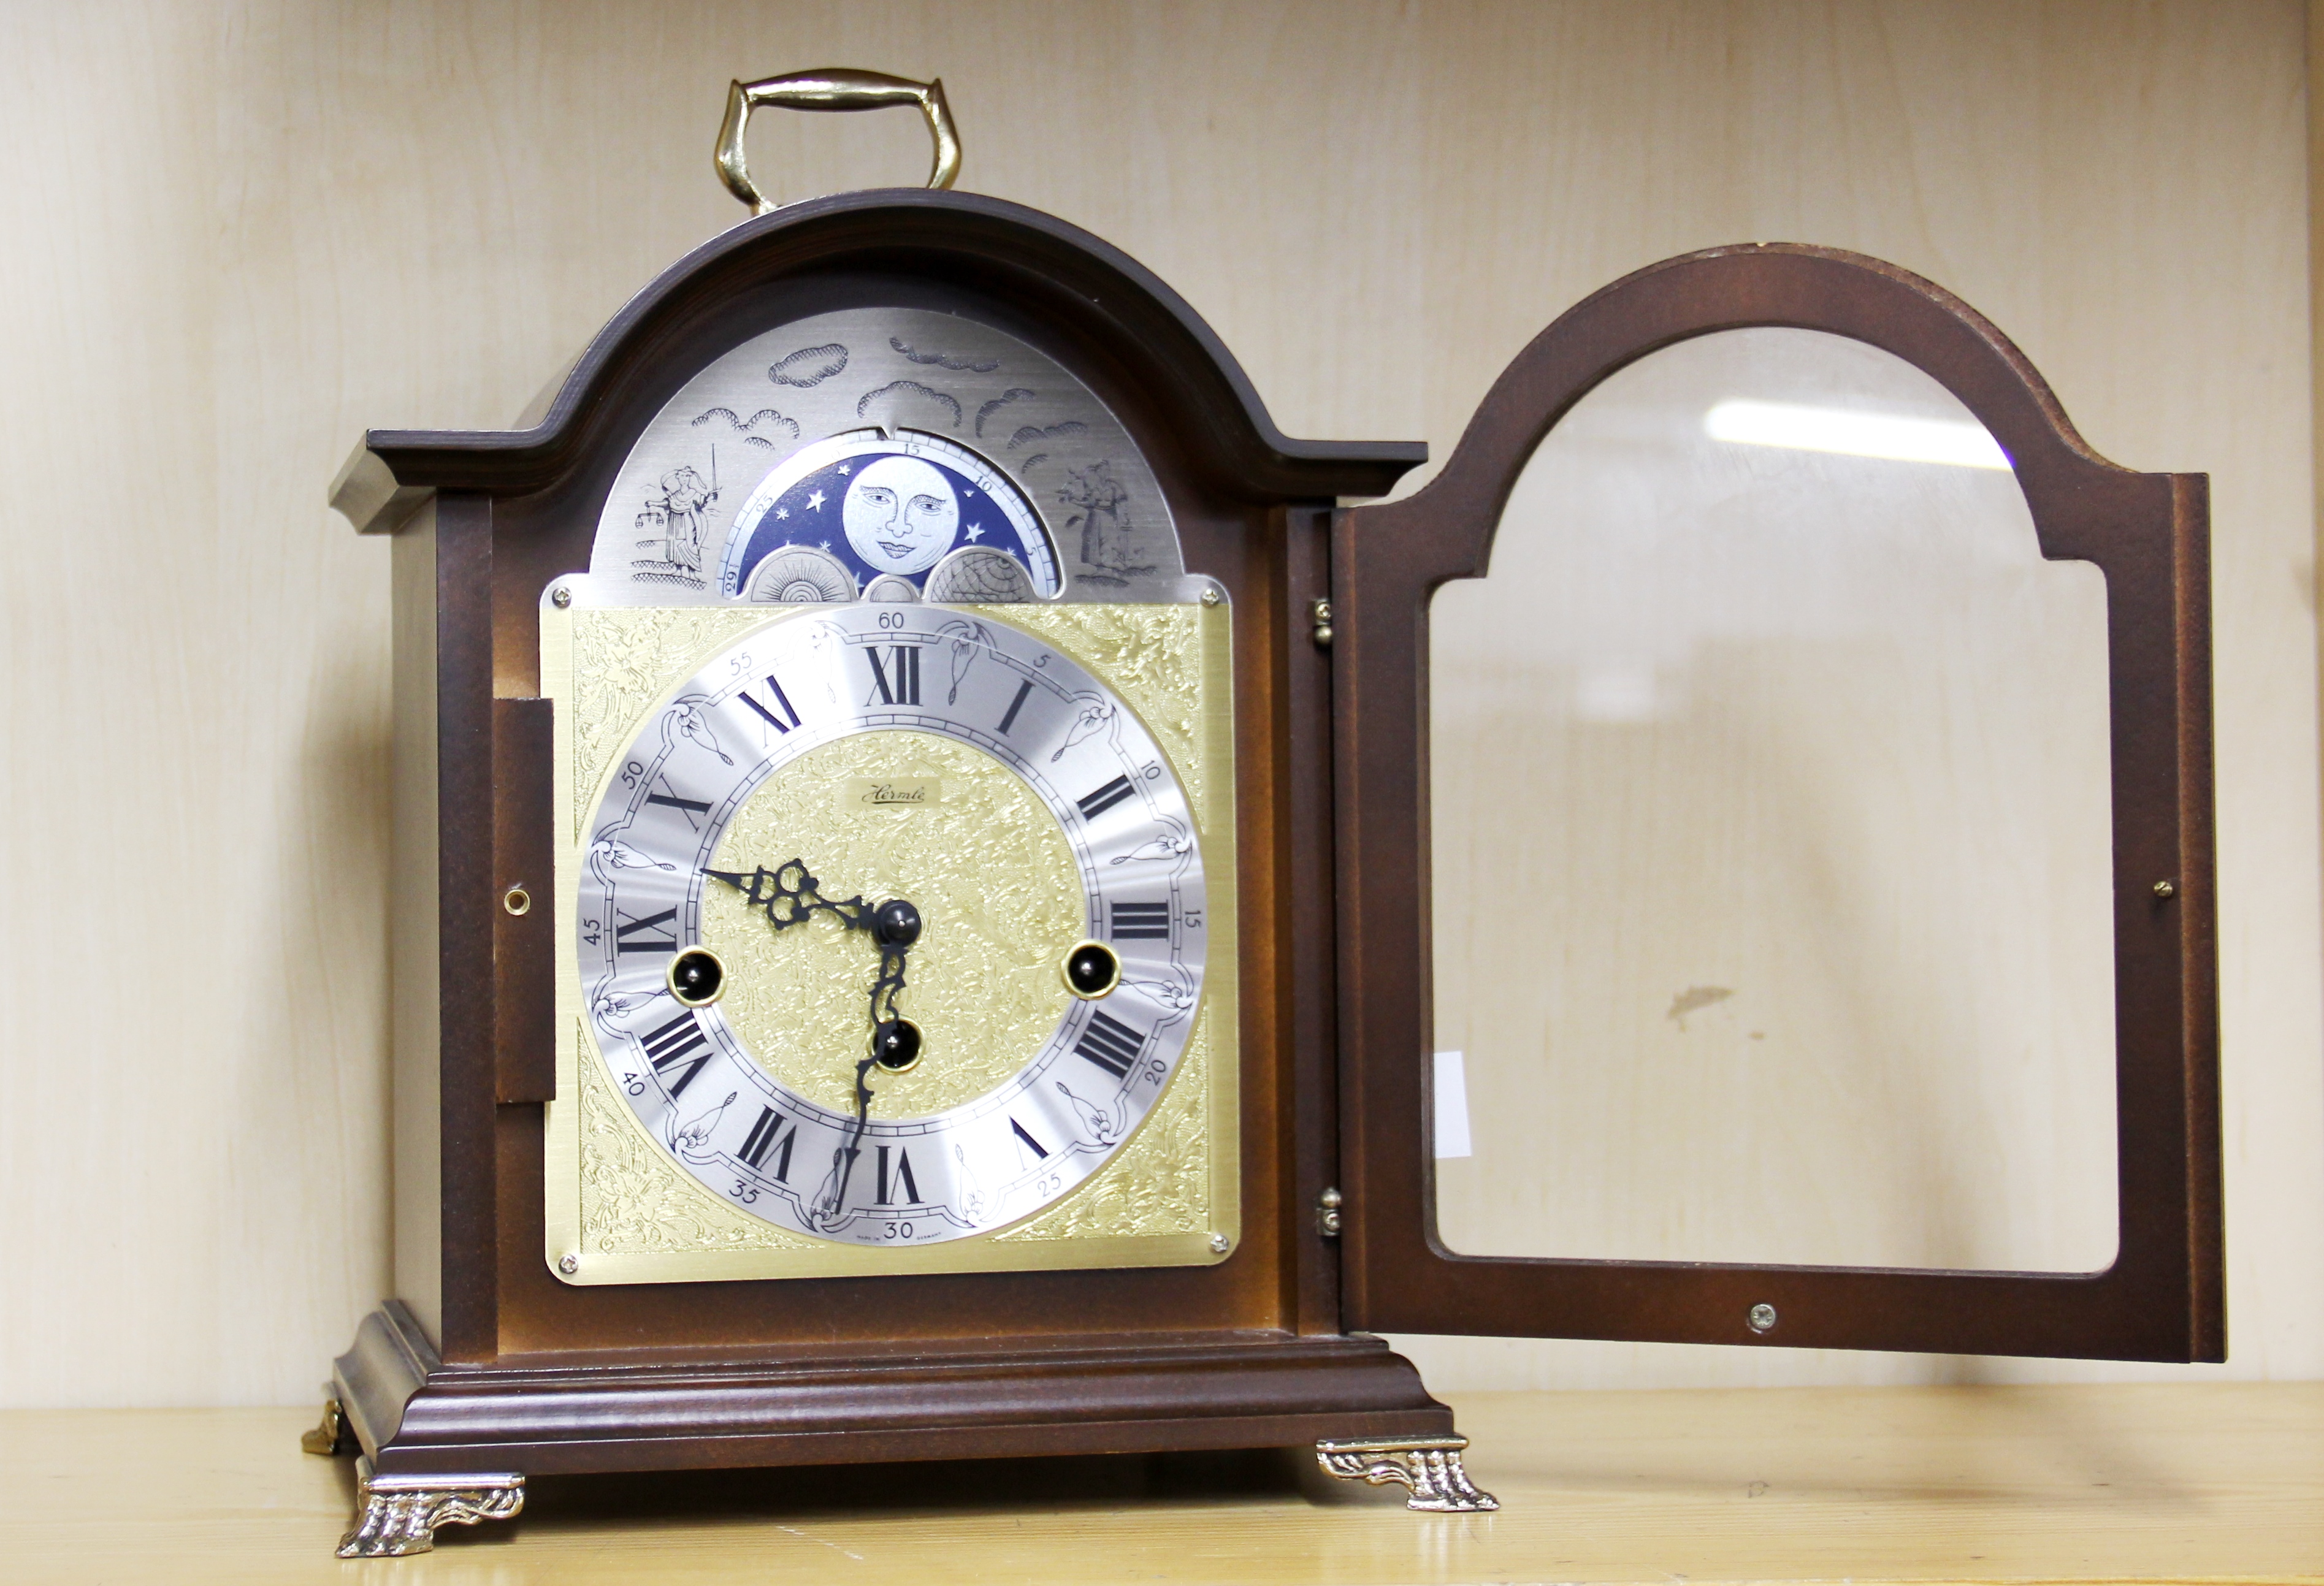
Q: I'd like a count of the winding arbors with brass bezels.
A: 3